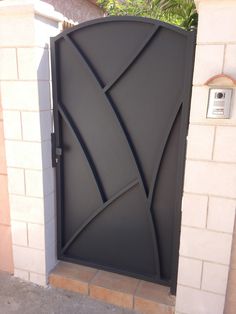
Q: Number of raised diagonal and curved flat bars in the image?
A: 5